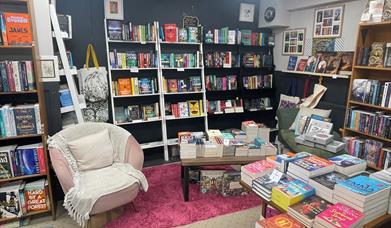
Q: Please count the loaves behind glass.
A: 0